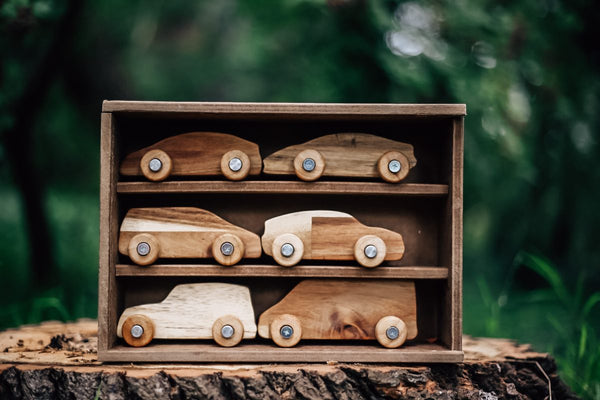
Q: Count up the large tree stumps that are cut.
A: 1